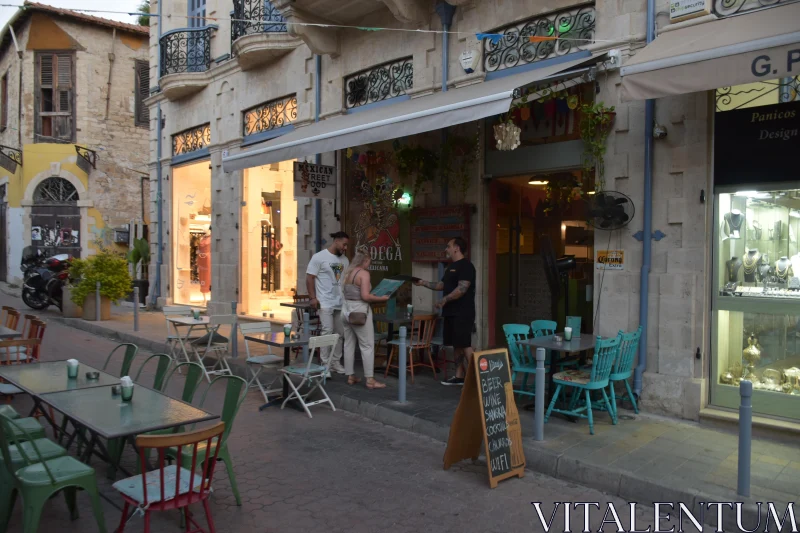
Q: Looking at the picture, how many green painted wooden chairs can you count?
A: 4